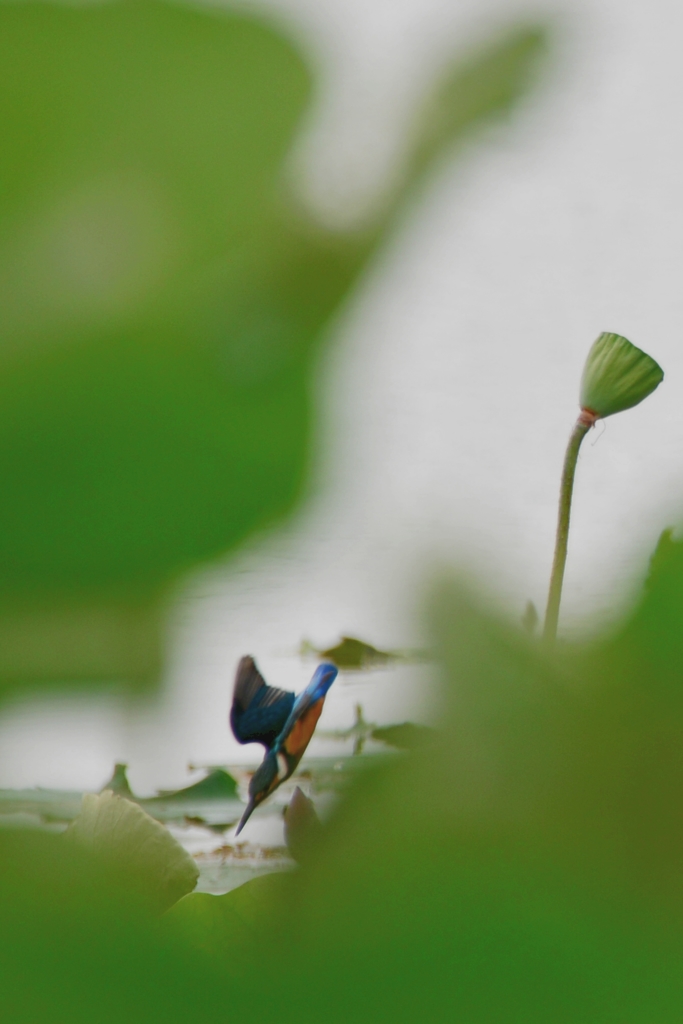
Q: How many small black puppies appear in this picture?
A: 0